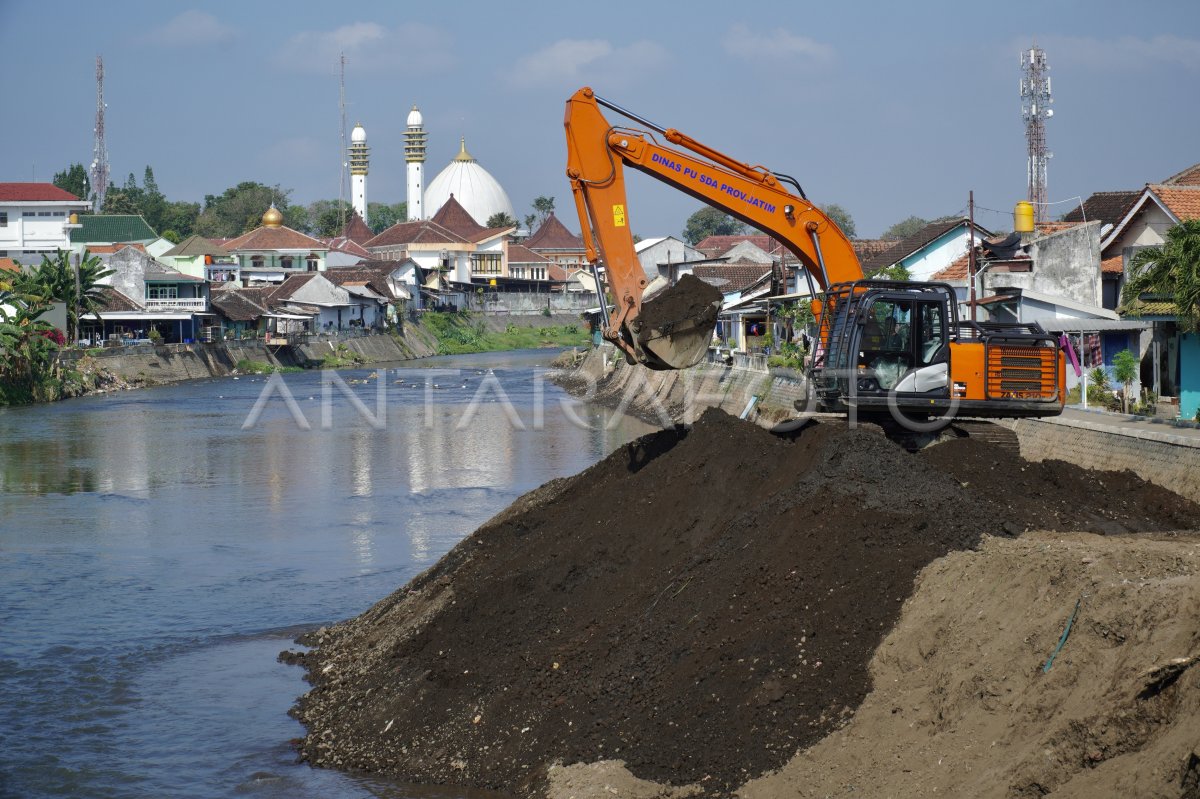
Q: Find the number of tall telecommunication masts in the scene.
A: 3